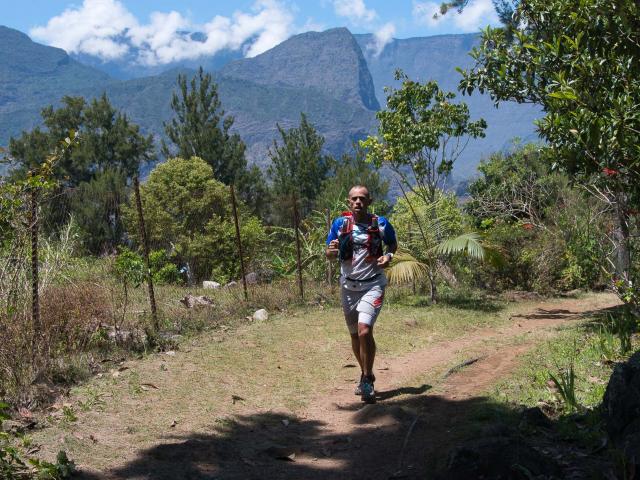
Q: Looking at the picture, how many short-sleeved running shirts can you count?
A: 1